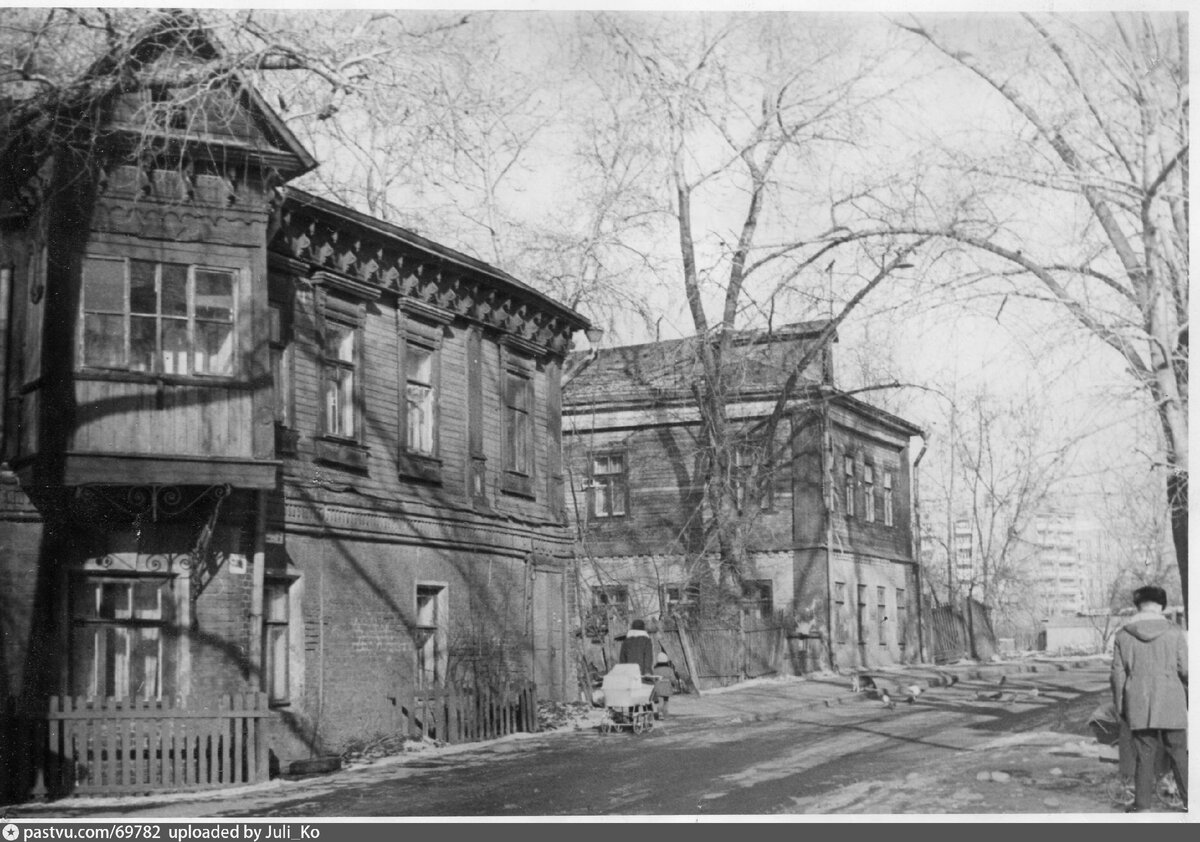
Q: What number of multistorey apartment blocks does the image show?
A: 2